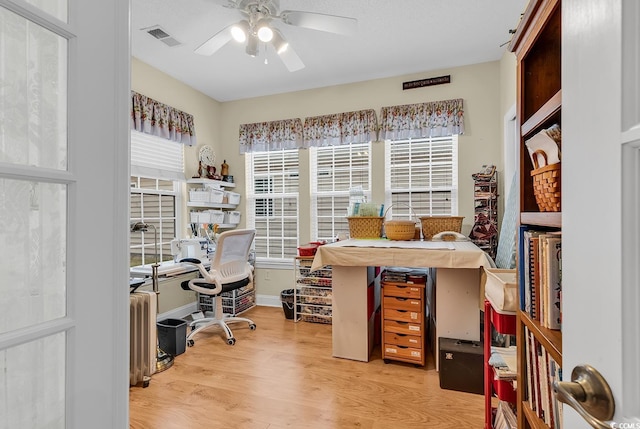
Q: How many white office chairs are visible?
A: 1